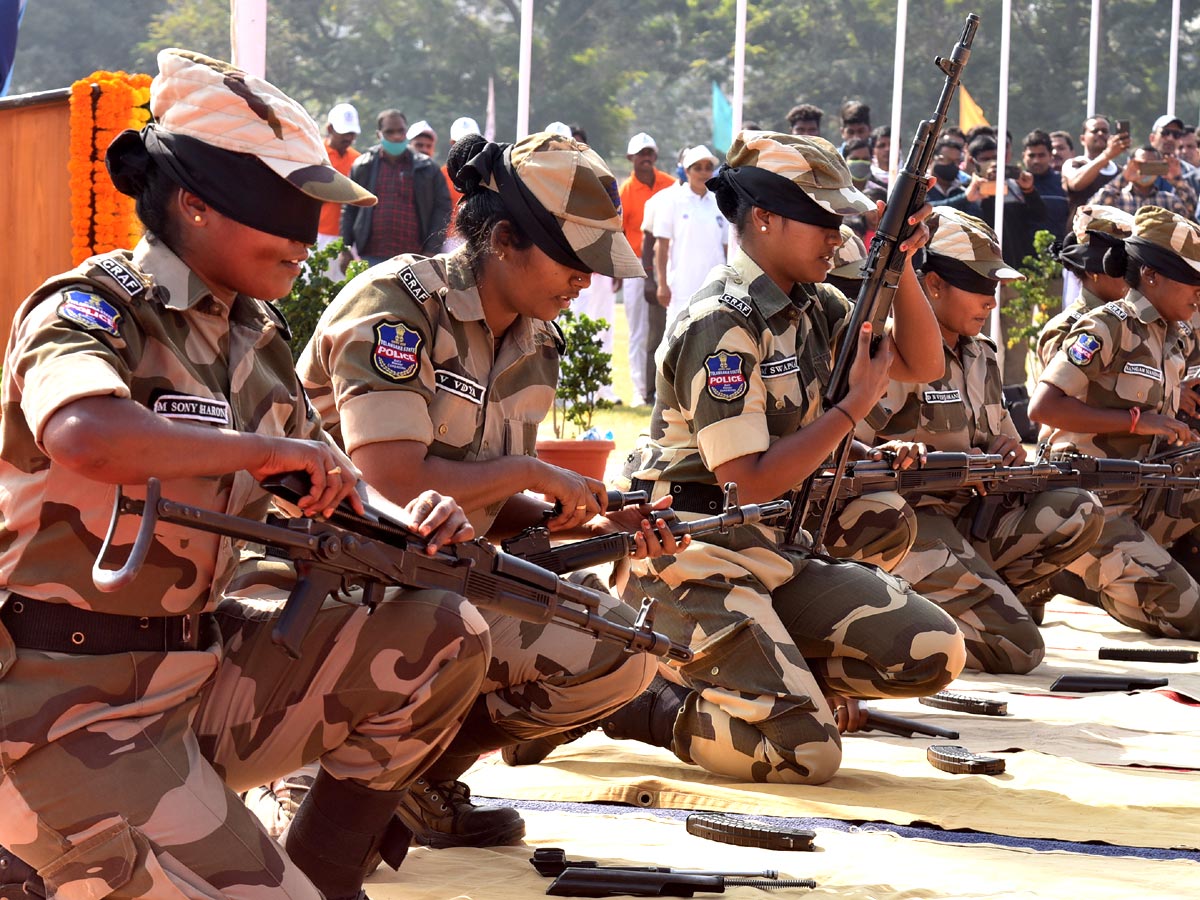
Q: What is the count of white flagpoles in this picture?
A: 7